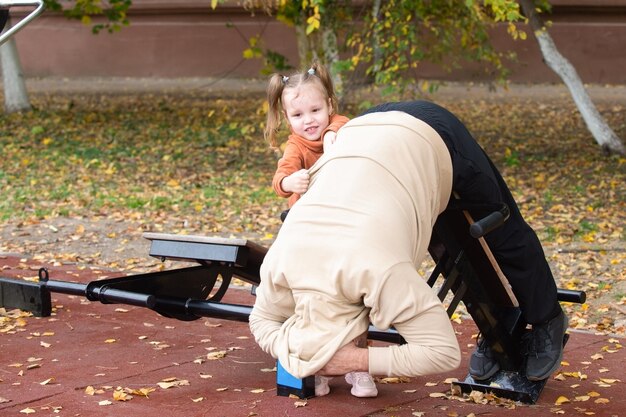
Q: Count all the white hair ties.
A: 2